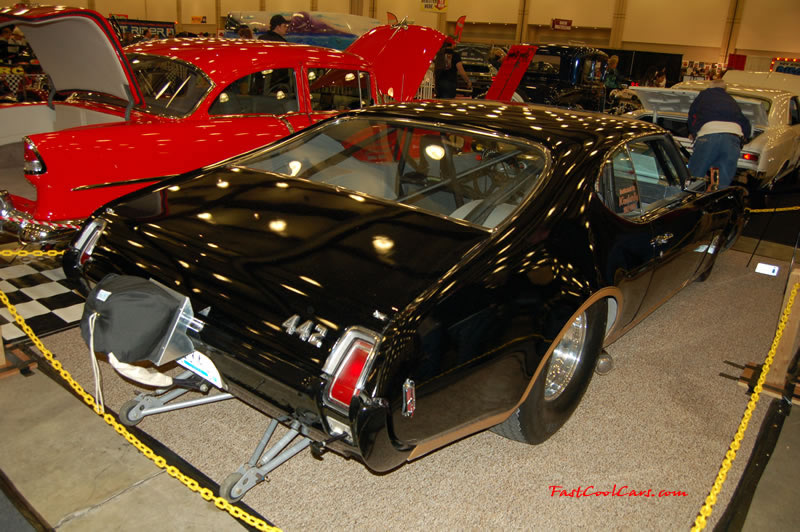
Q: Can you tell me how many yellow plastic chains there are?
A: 4